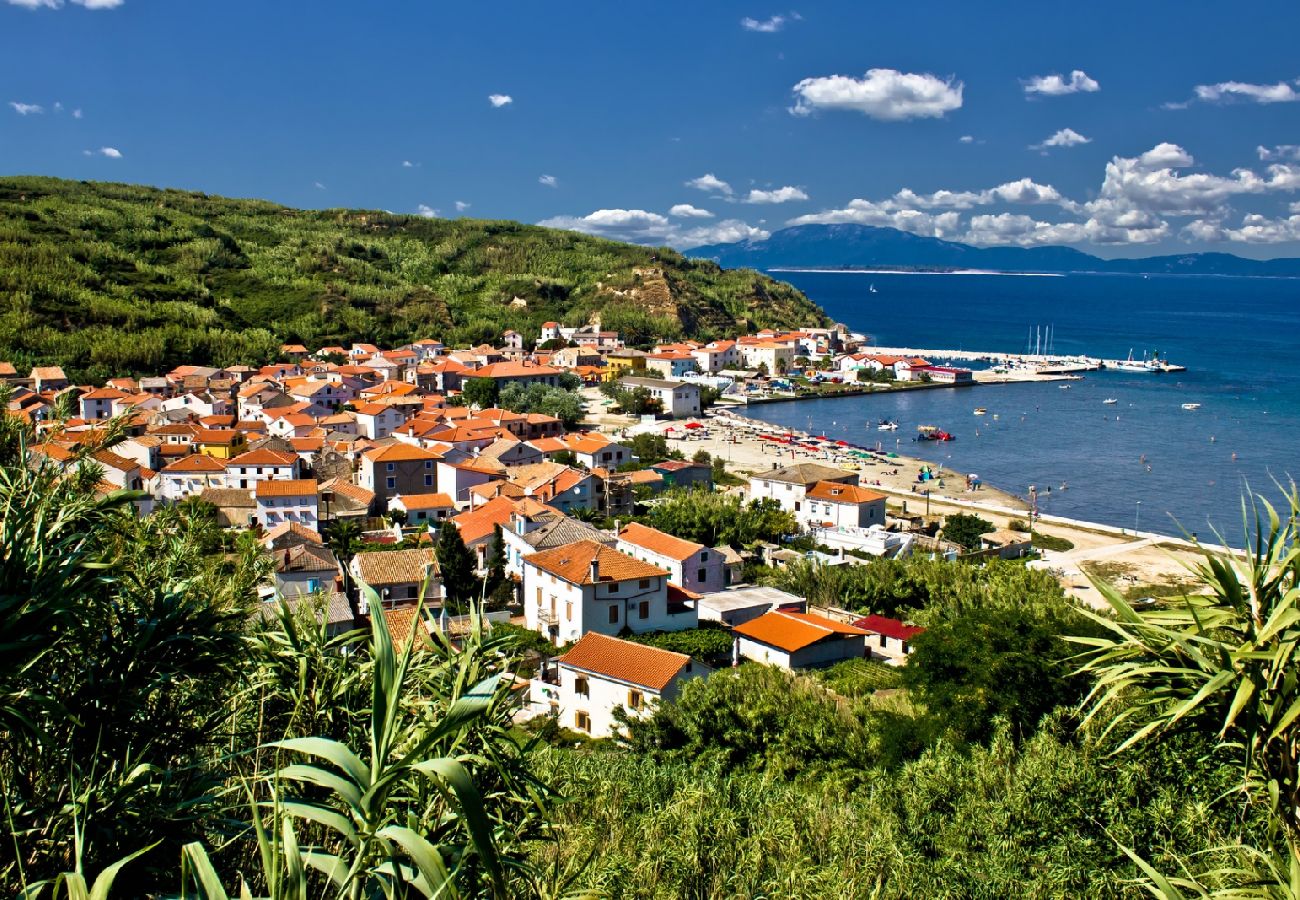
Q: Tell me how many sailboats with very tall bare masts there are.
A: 4